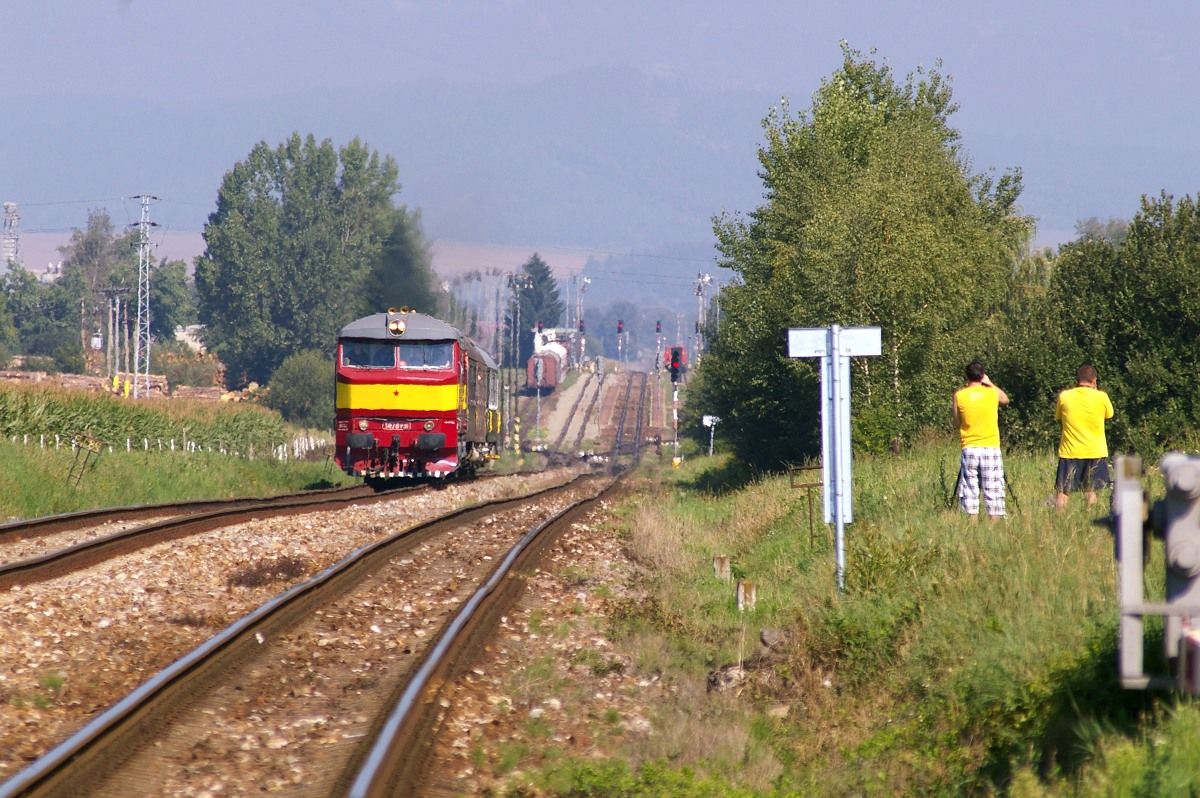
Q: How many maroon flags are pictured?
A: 0